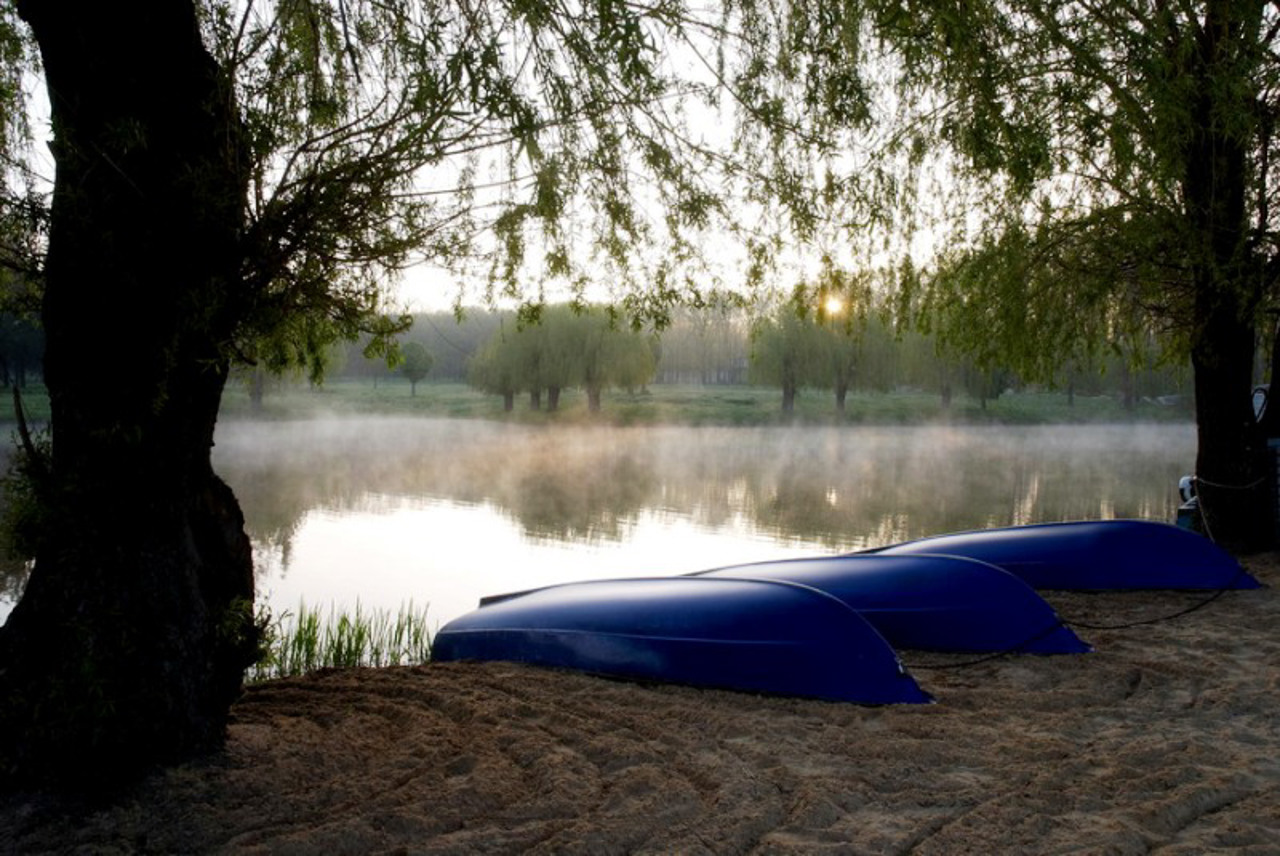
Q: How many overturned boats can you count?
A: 3